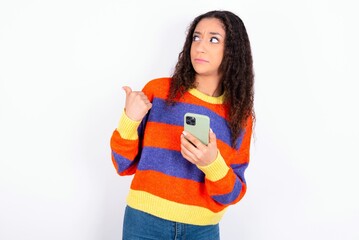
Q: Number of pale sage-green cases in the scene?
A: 1